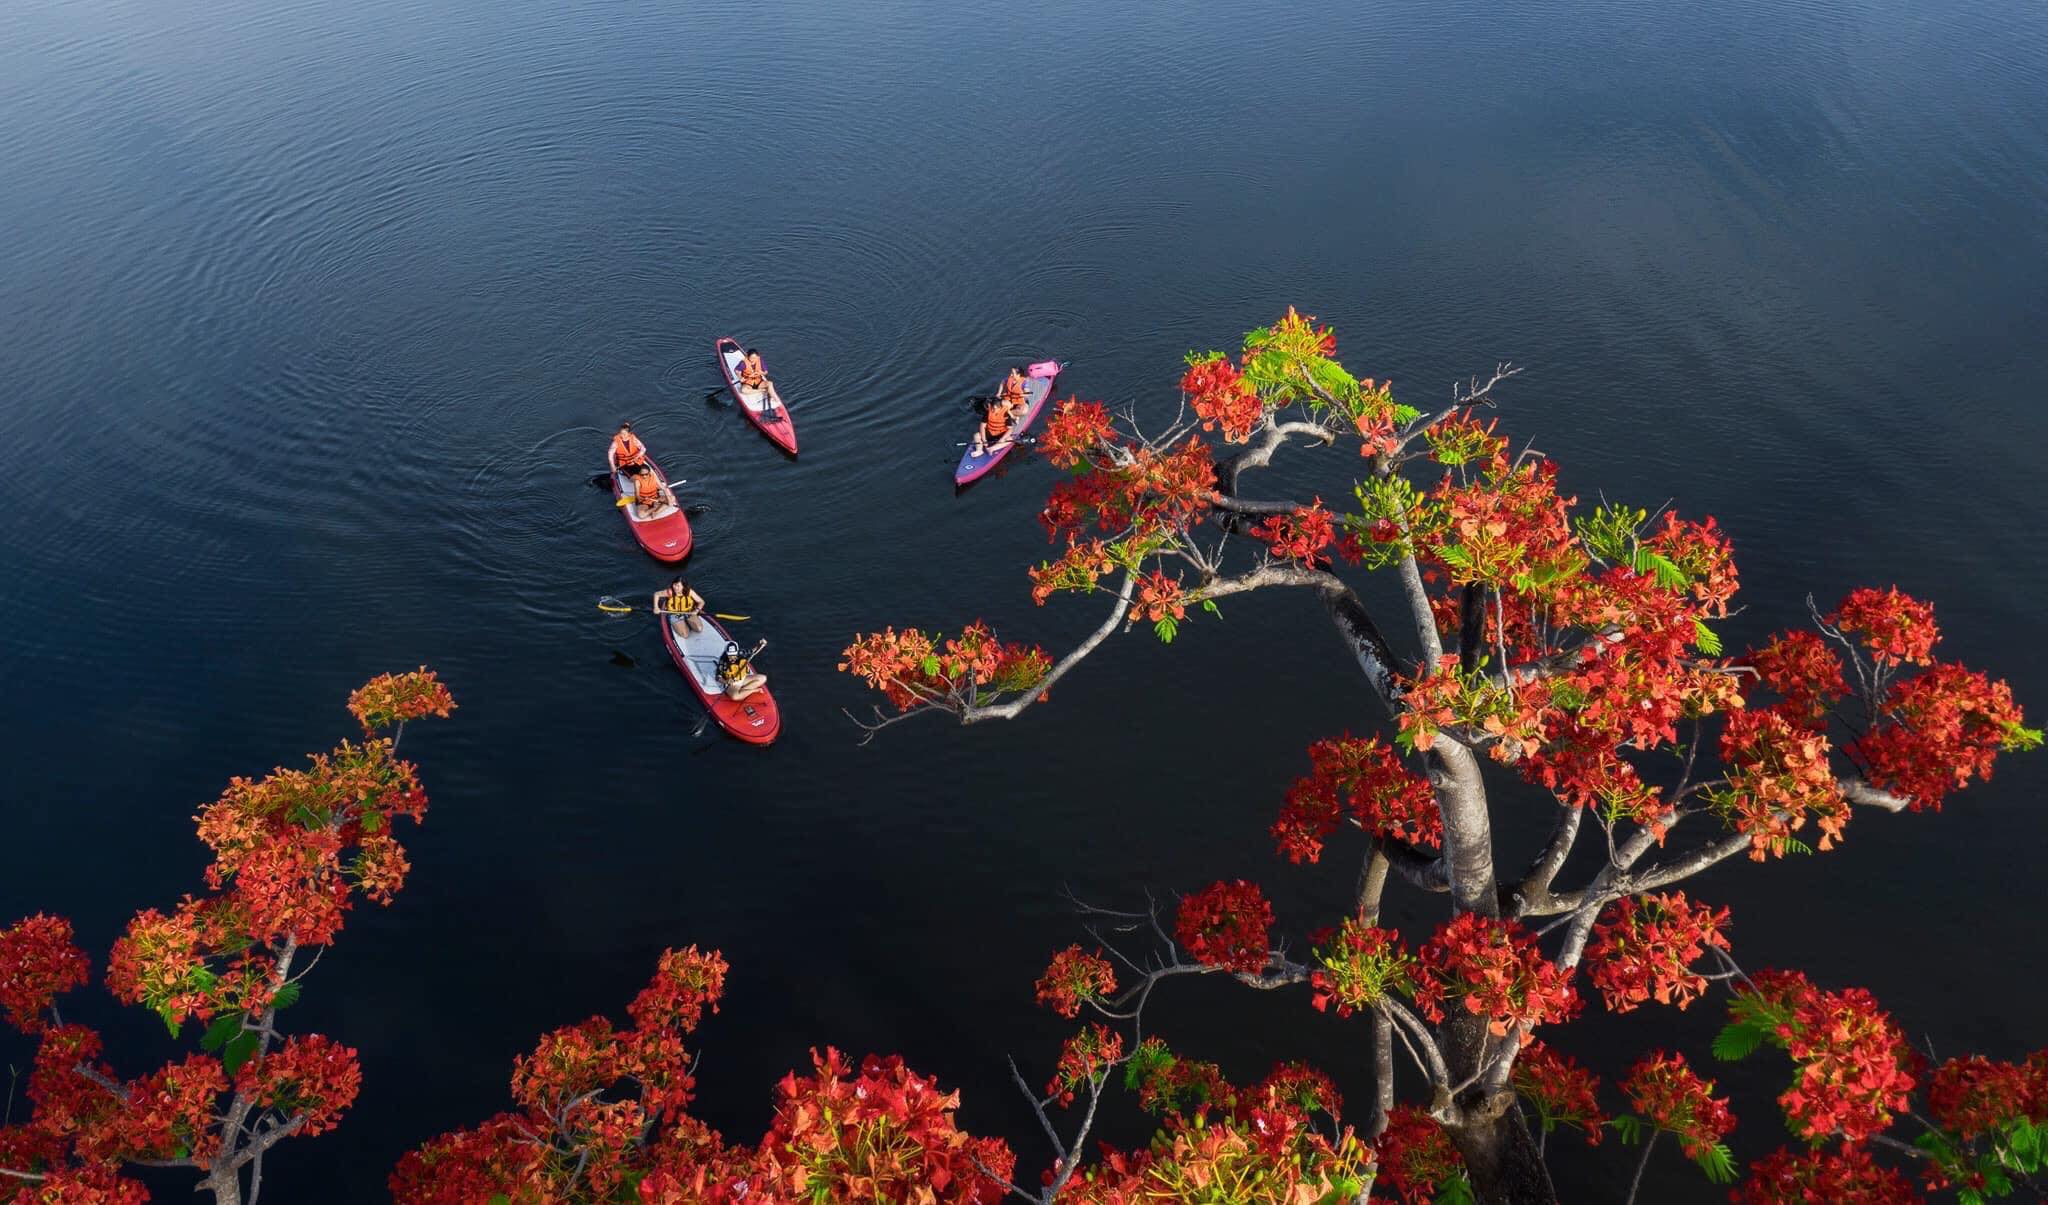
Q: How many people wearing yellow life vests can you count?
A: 2